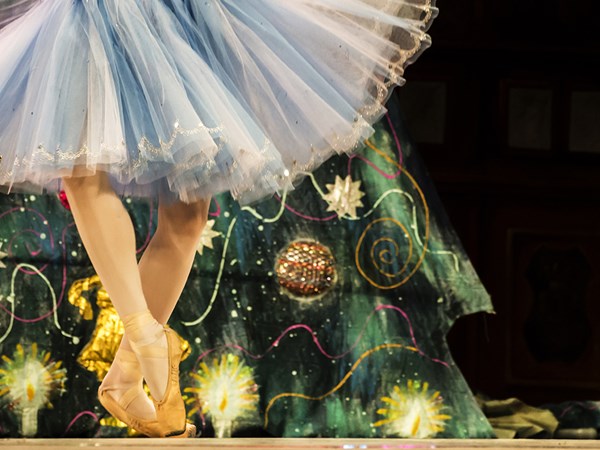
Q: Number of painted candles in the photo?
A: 3